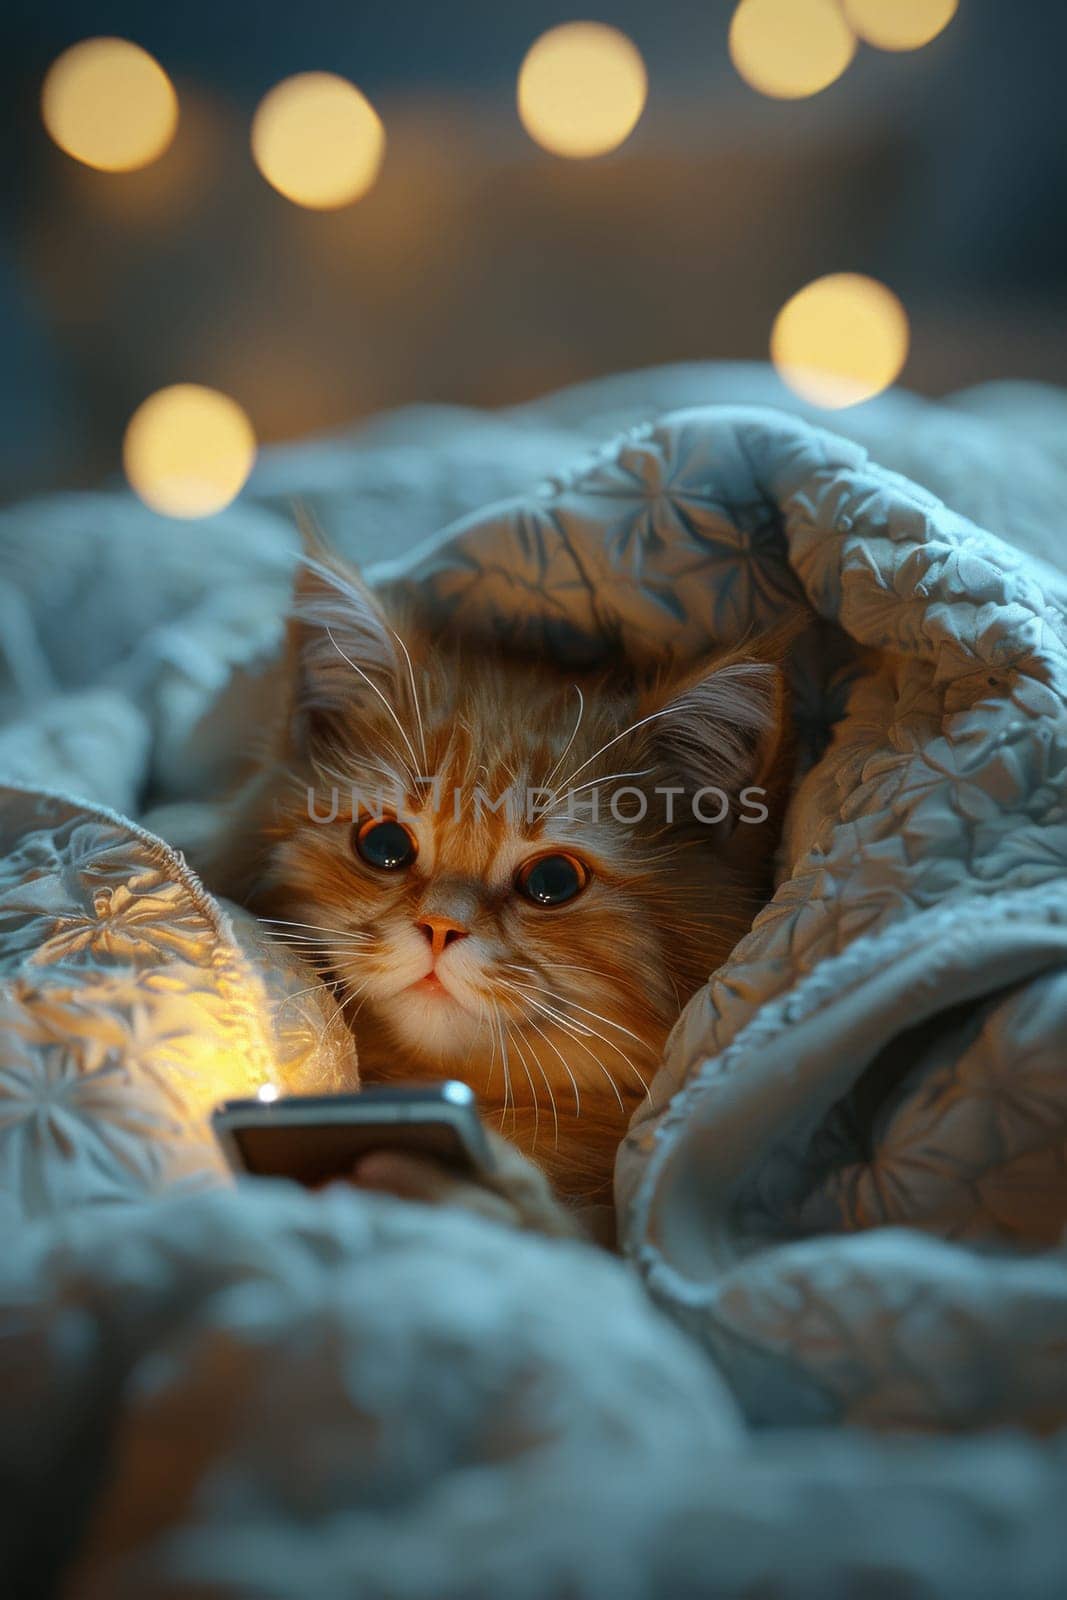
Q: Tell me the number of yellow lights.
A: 7